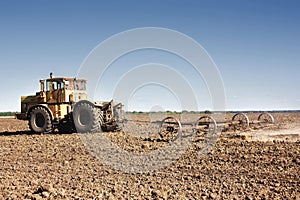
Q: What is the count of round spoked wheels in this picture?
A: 4